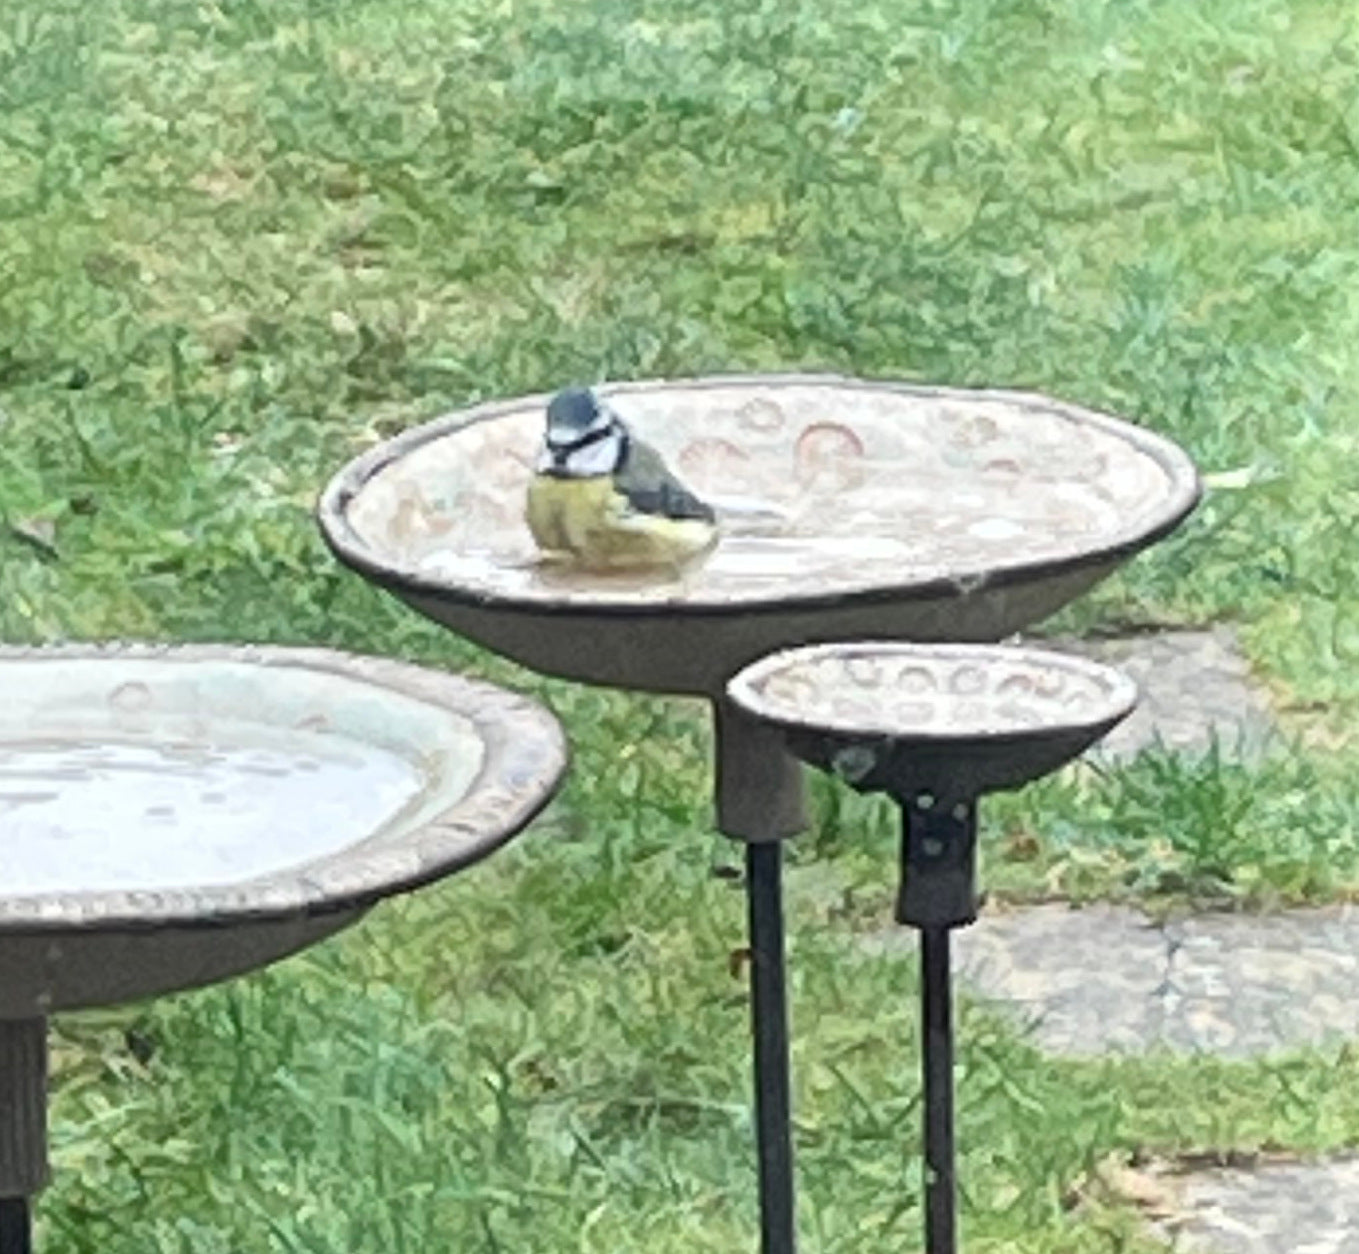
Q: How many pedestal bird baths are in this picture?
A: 3